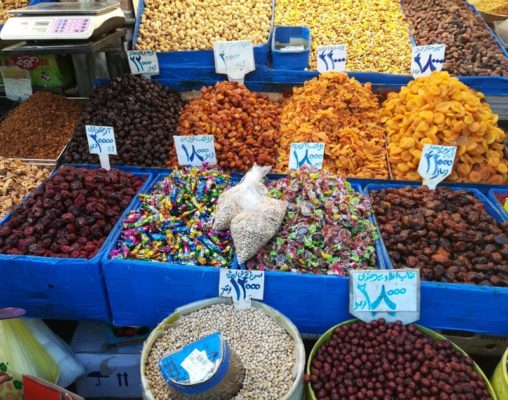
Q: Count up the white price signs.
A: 10